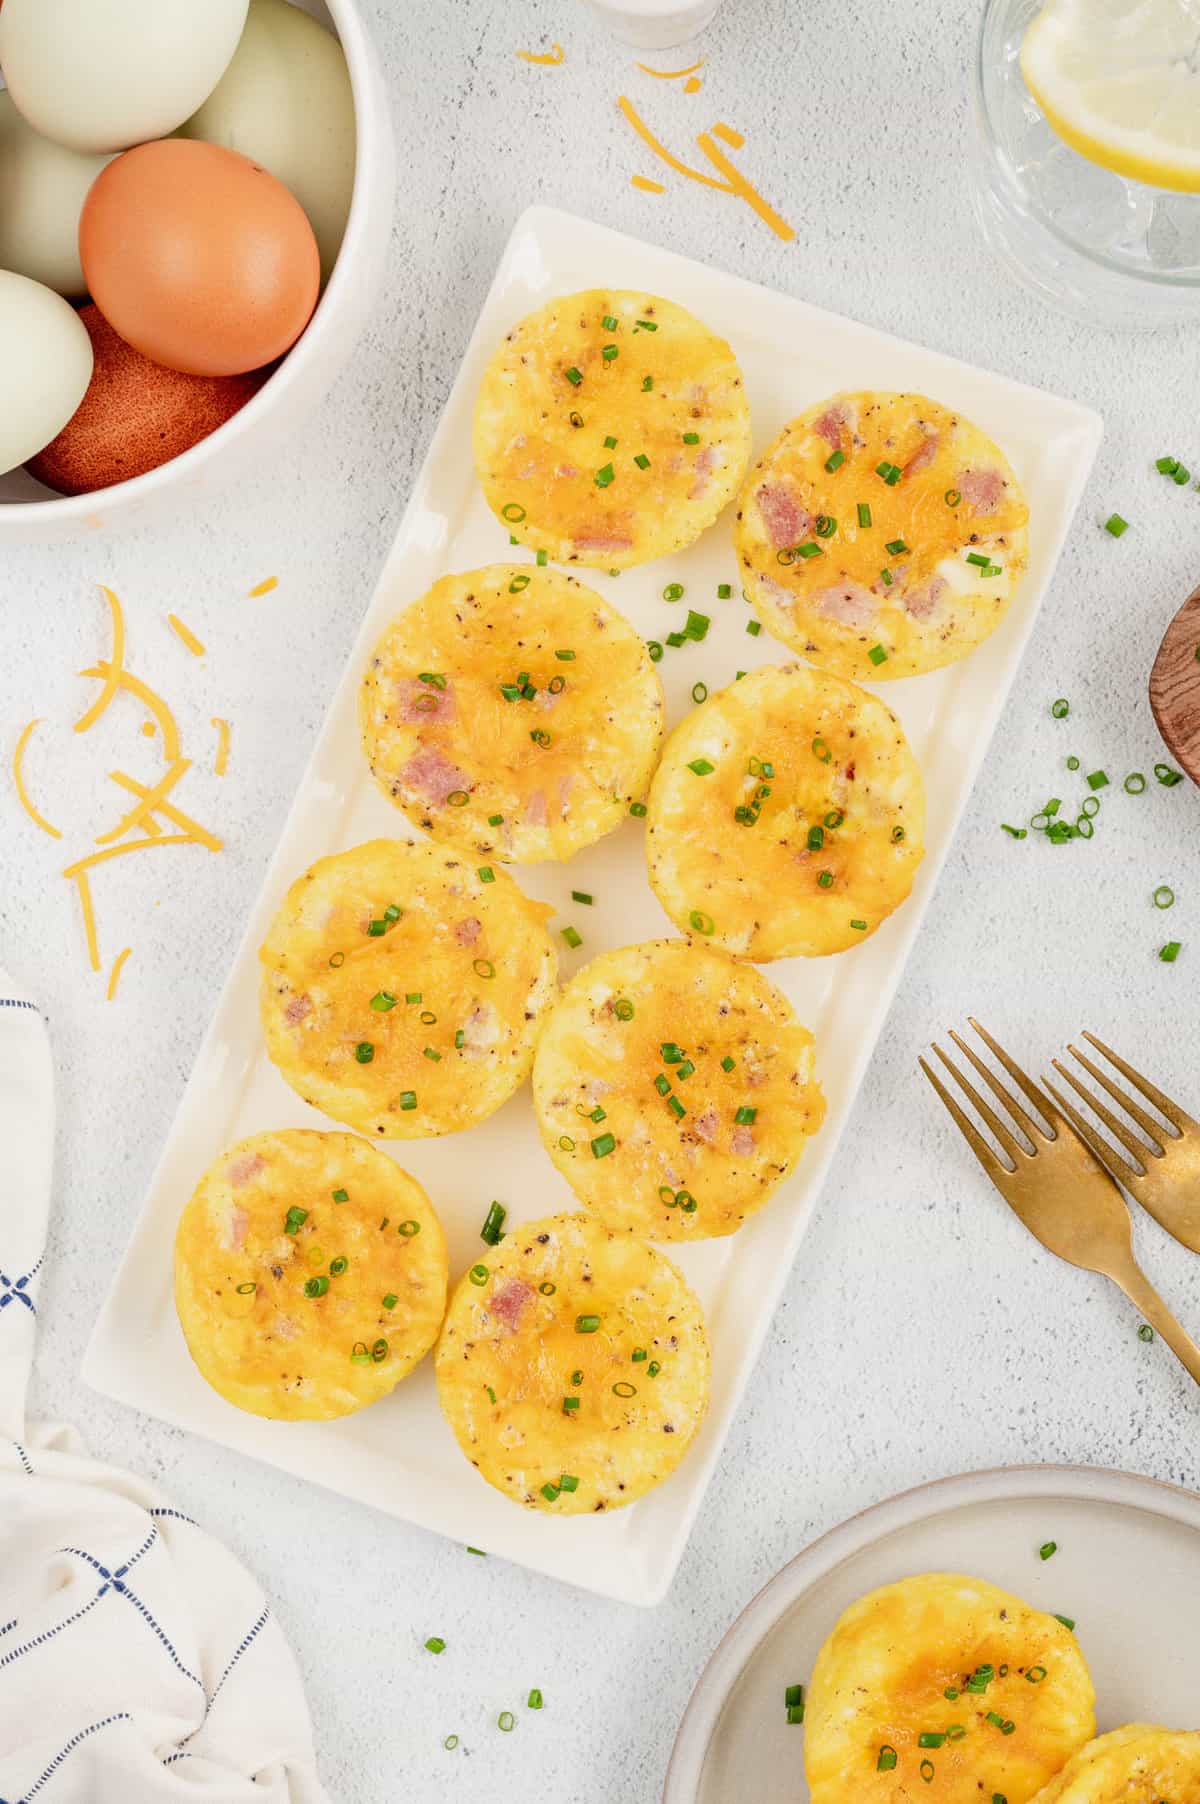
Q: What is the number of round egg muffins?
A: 10